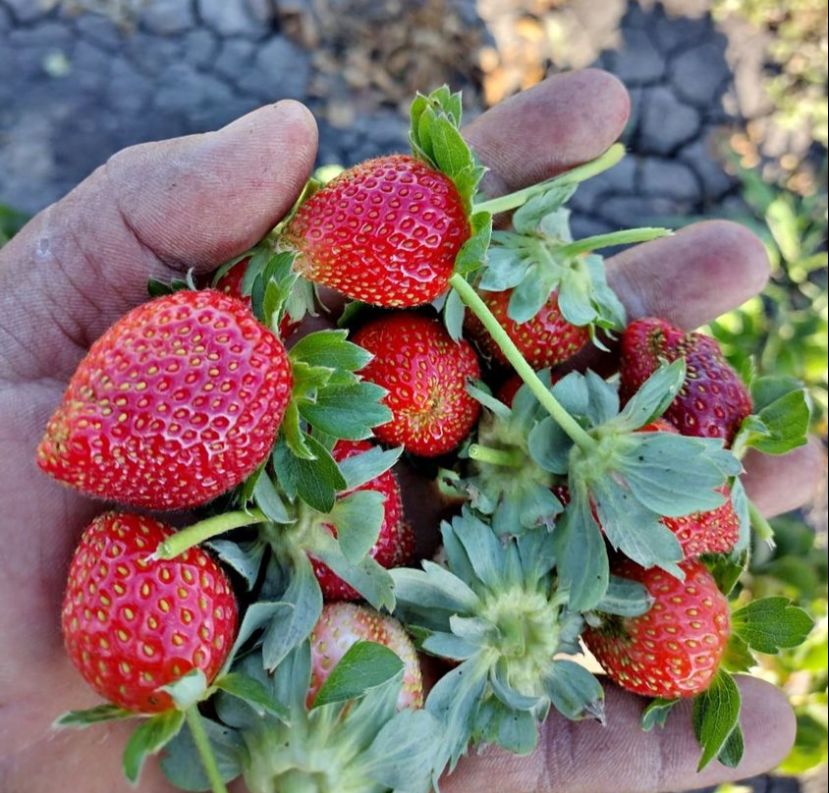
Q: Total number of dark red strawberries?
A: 1